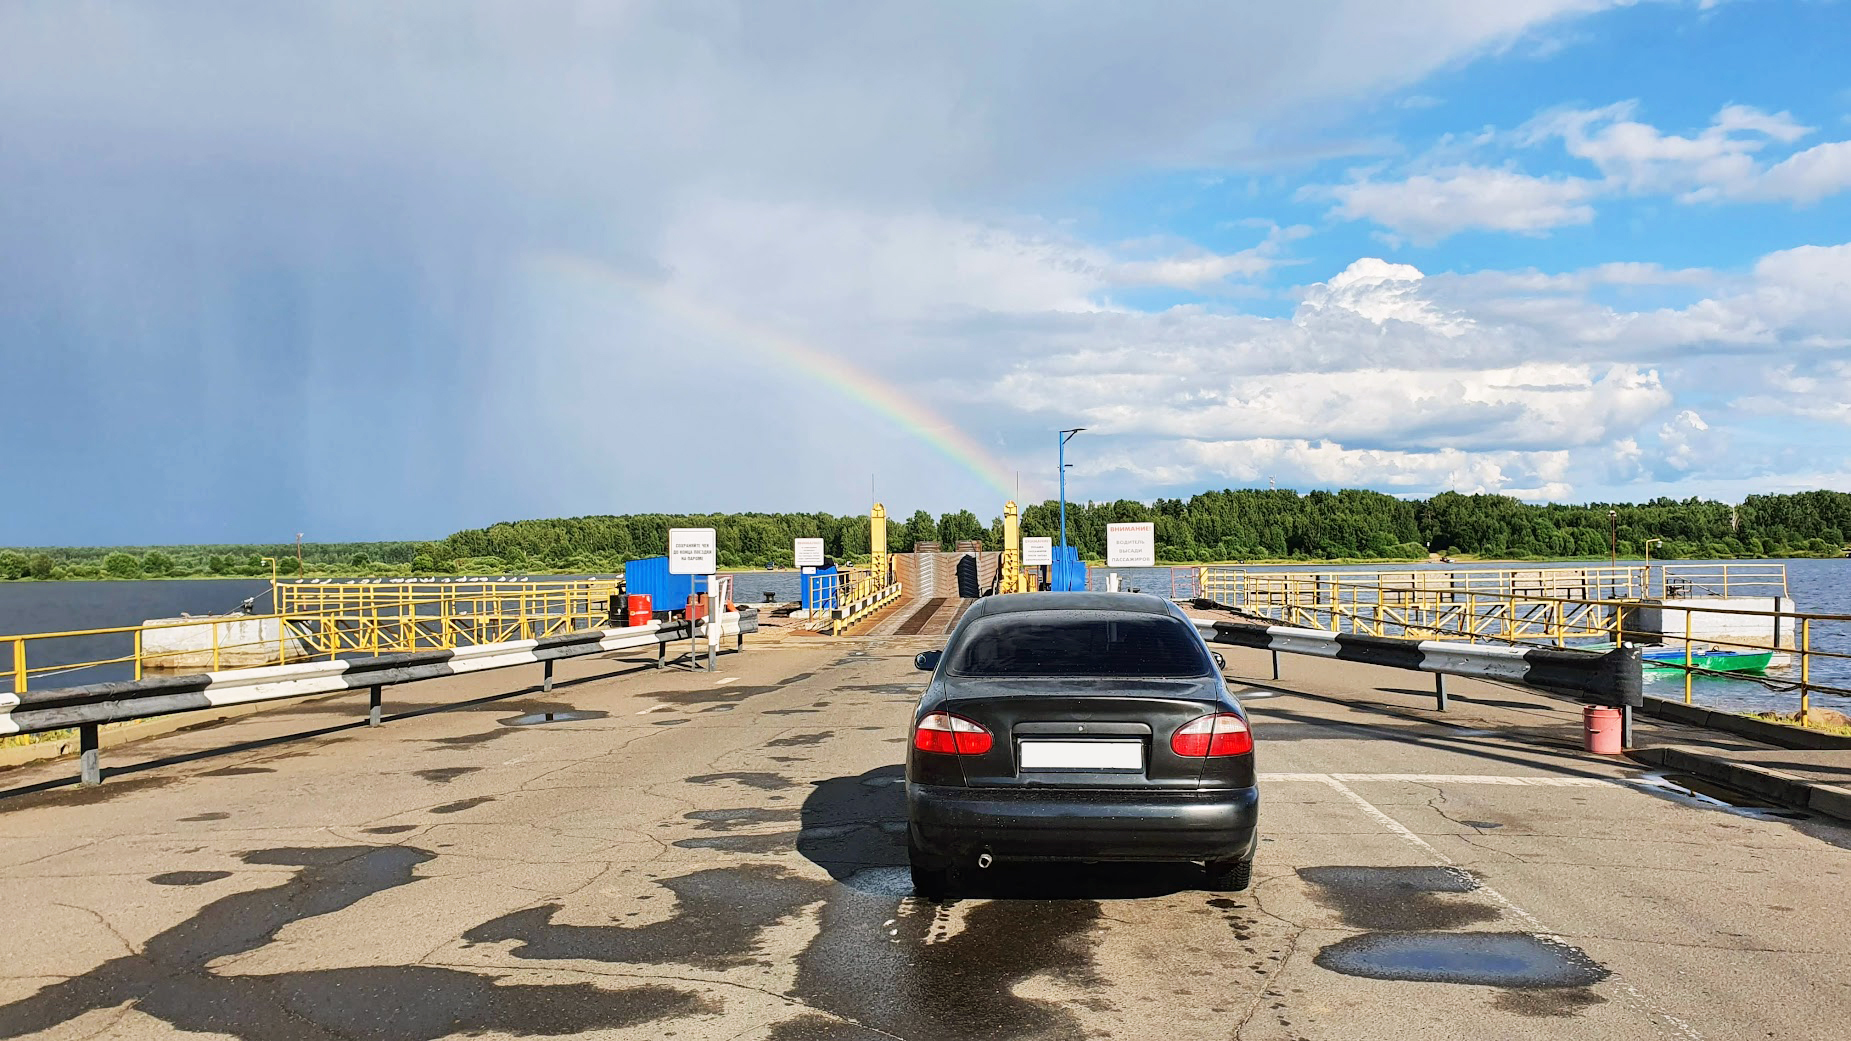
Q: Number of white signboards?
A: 4